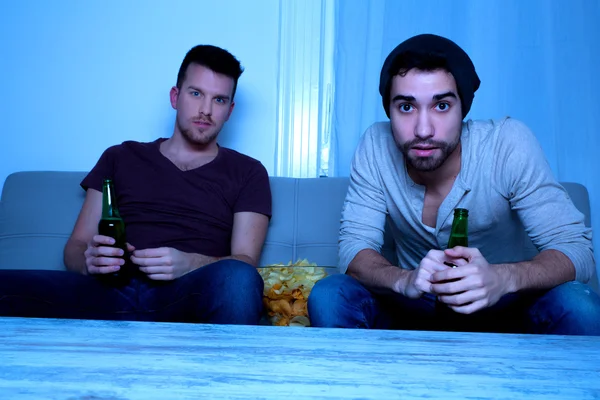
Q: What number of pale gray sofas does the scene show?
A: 1